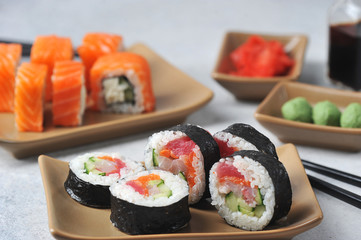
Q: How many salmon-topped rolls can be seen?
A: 6